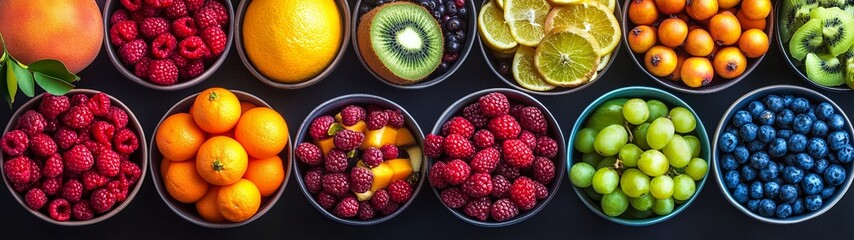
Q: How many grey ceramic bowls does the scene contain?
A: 11